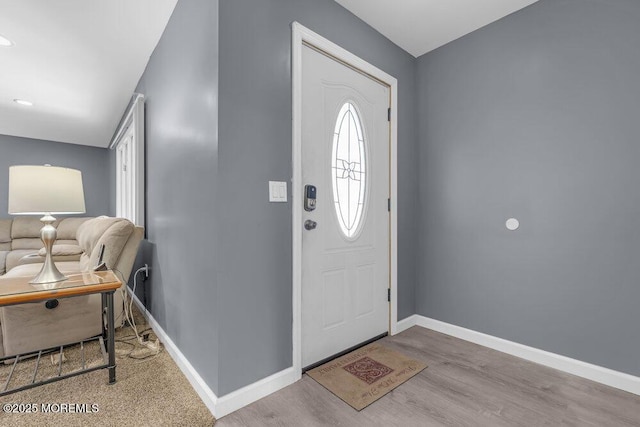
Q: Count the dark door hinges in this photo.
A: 3